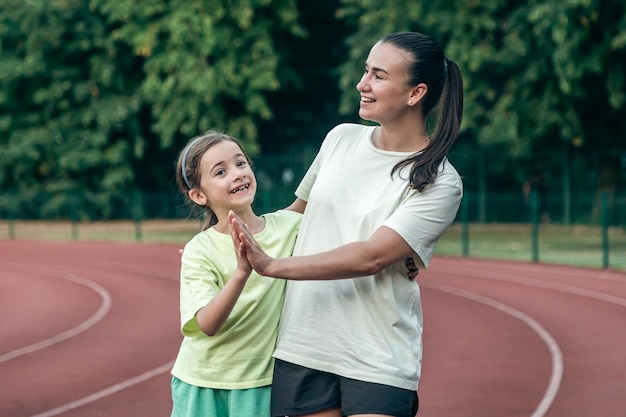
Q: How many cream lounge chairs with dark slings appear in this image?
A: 0